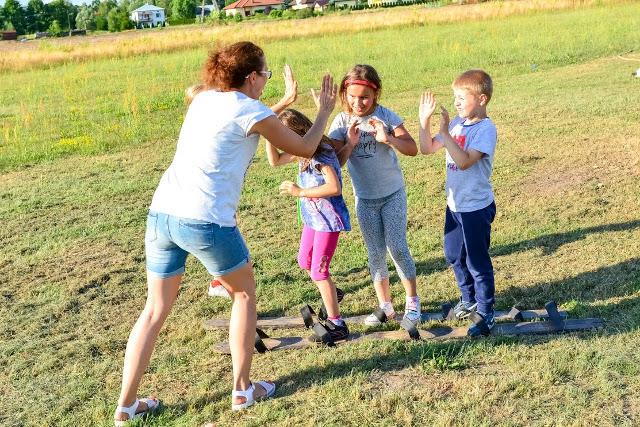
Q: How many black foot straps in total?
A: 9